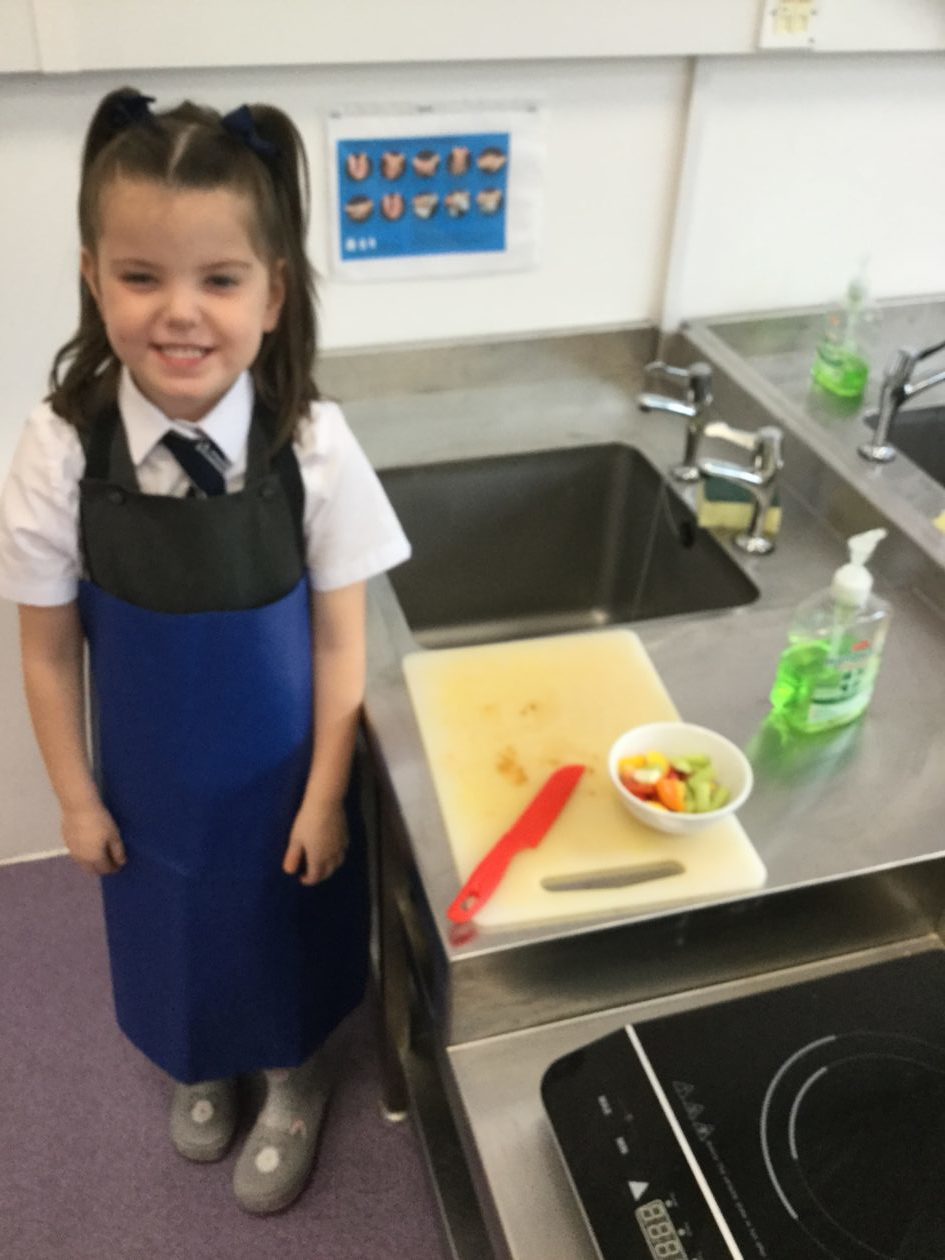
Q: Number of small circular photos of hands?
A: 10